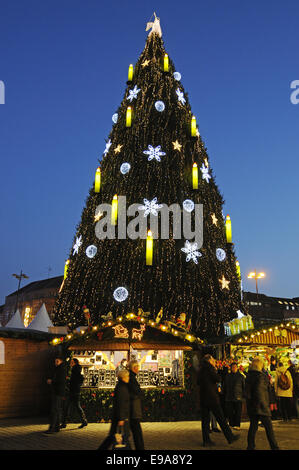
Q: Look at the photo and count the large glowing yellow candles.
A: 11